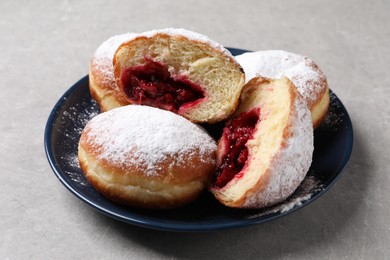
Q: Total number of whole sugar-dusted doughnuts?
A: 3